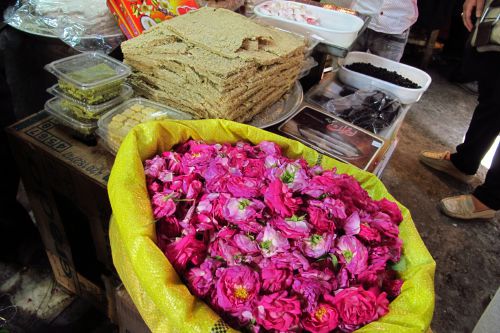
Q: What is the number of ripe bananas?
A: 0